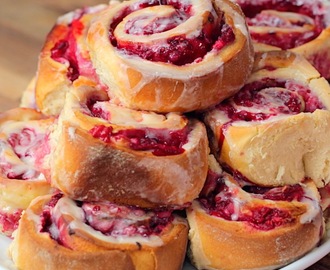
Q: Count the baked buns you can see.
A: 8